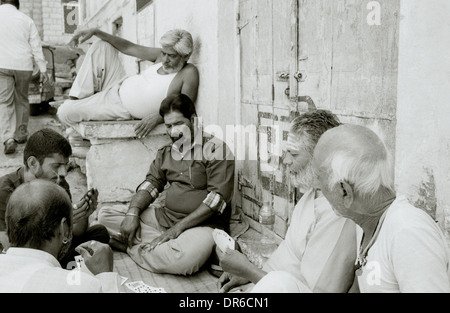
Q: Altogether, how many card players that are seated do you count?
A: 5